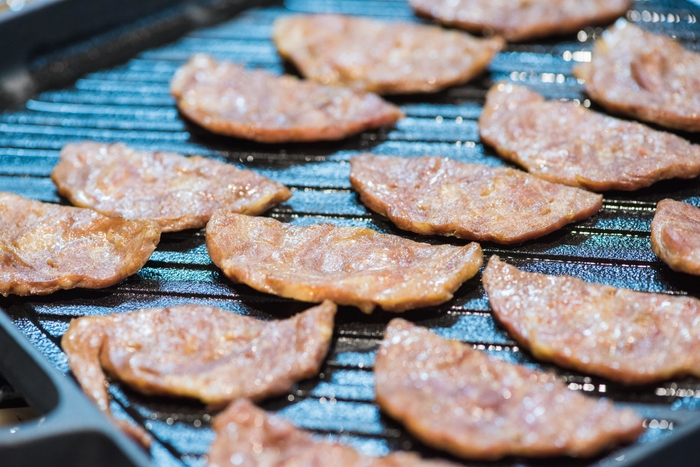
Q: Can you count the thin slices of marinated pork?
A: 14